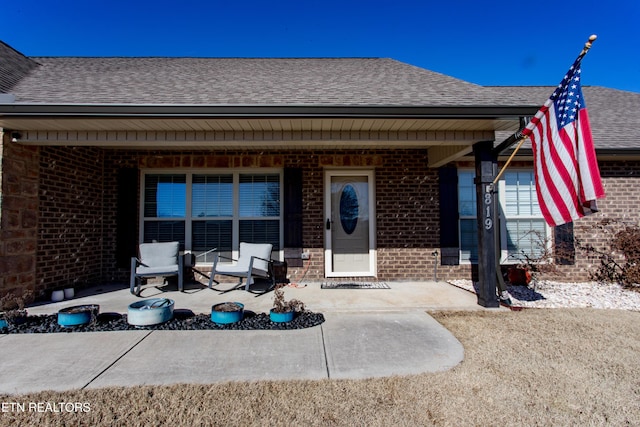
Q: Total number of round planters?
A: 5